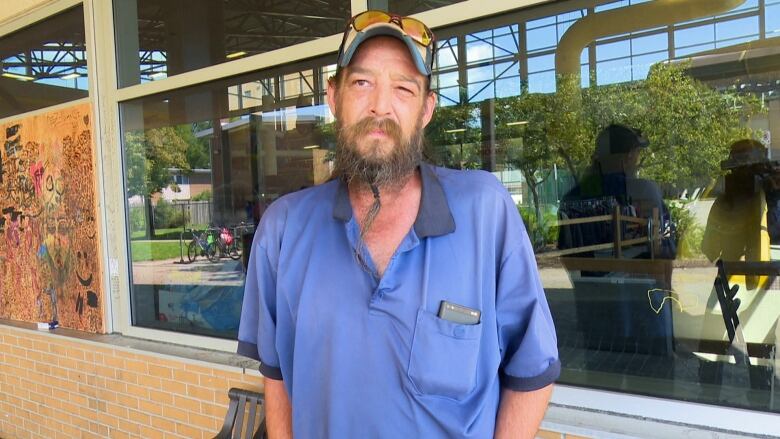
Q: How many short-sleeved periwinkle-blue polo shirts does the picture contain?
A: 1